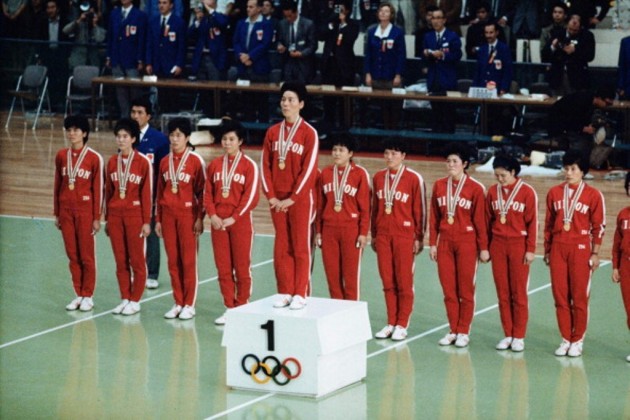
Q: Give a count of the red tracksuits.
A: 11